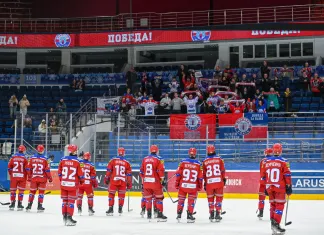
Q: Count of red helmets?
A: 10